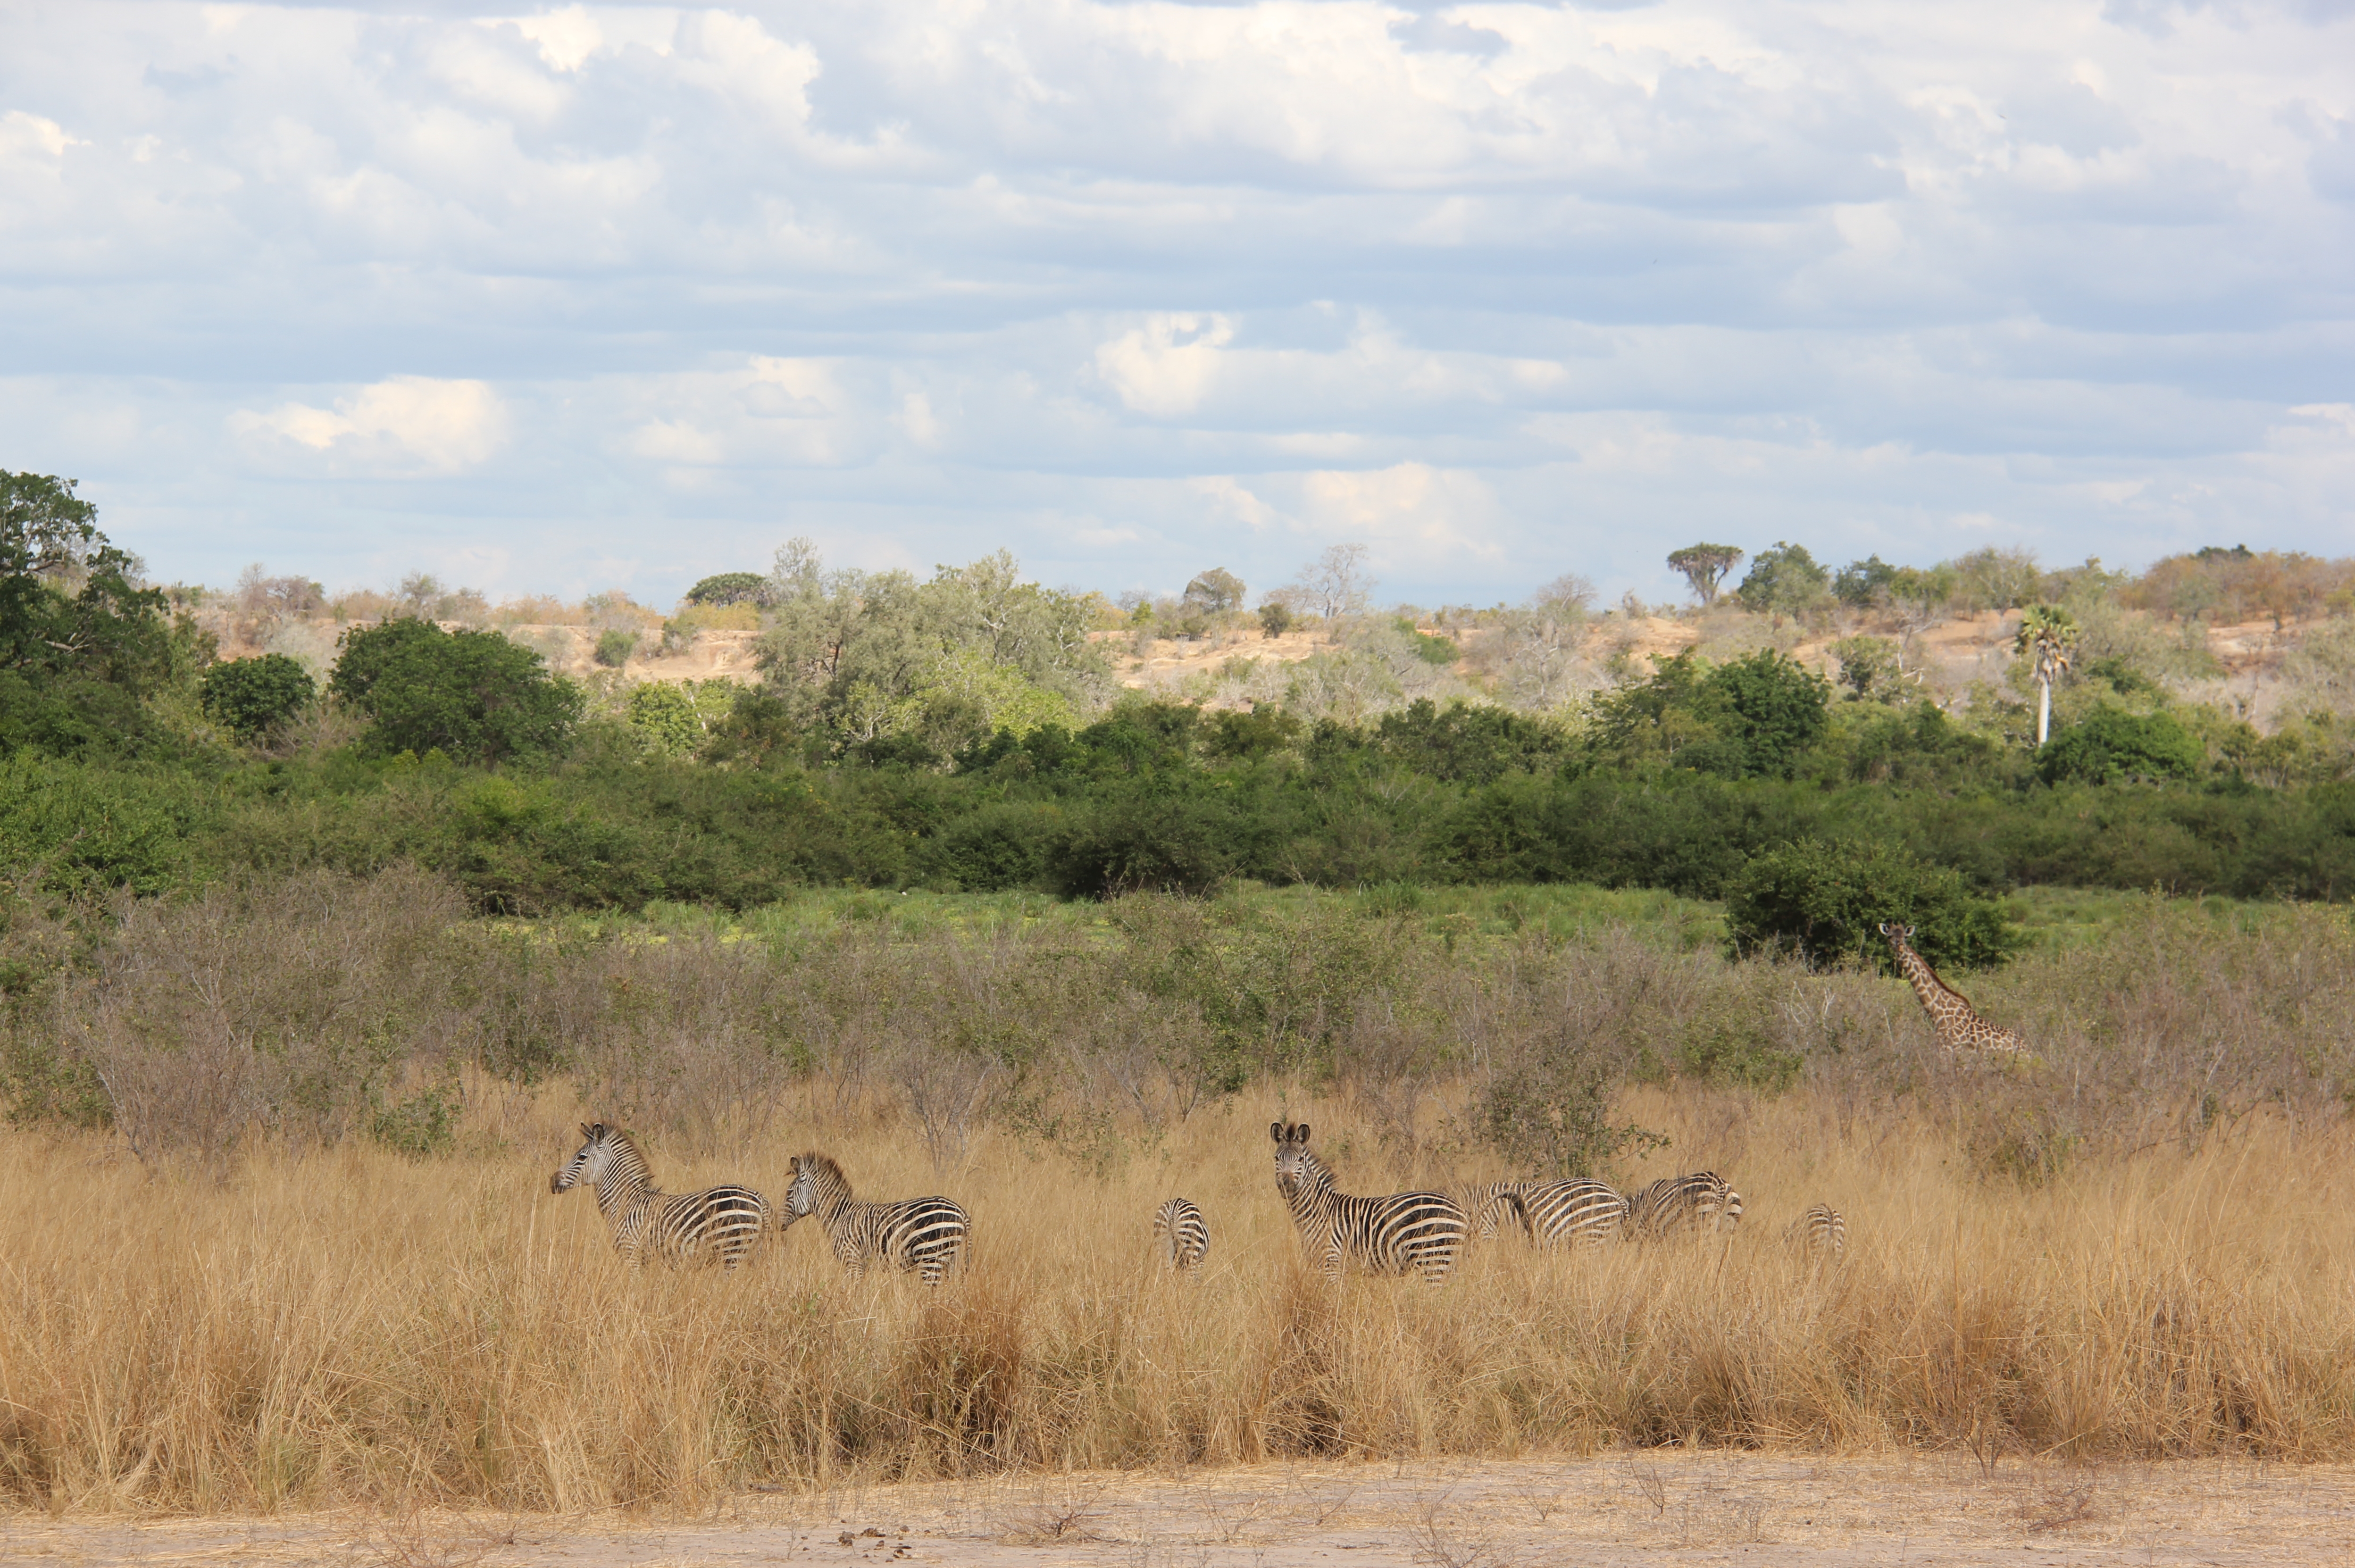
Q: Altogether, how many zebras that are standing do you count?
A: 7